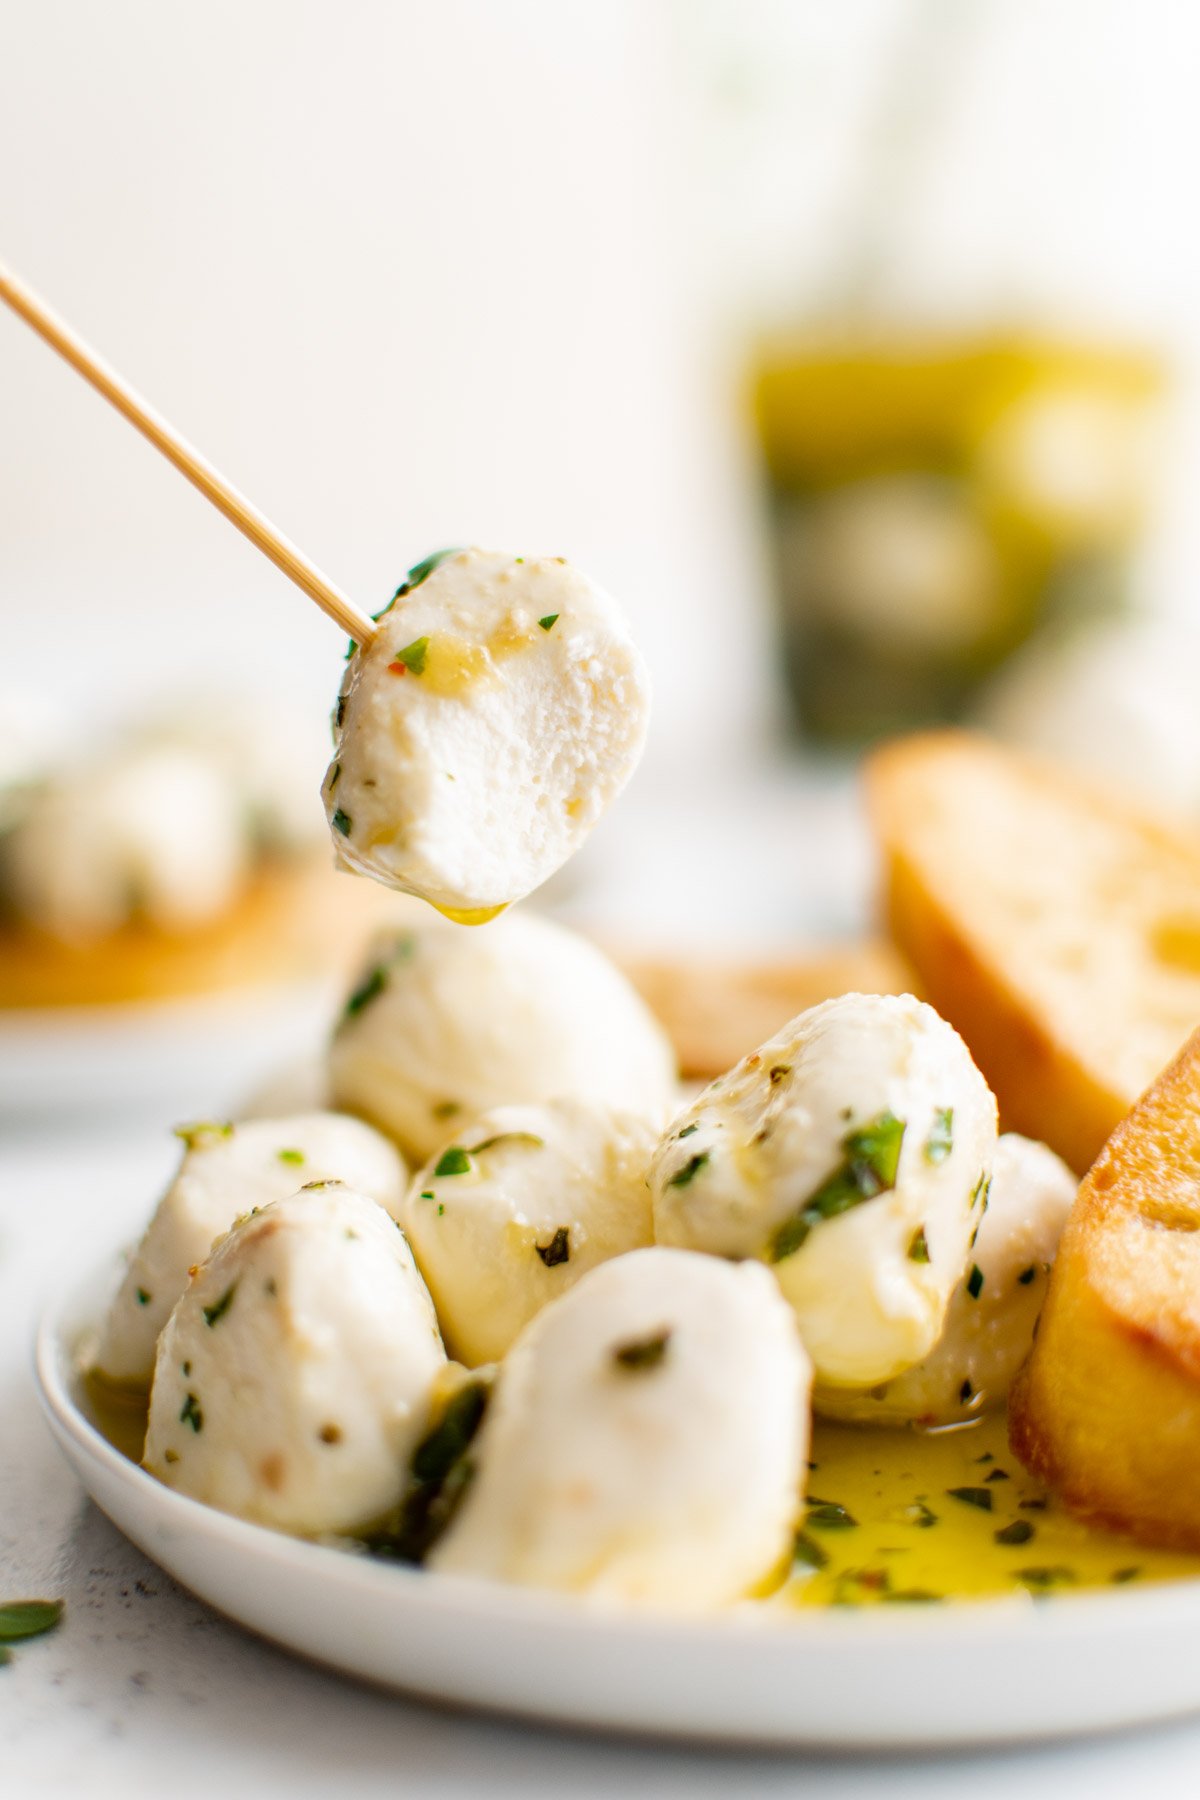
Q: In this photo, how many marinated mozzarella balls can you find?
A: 8